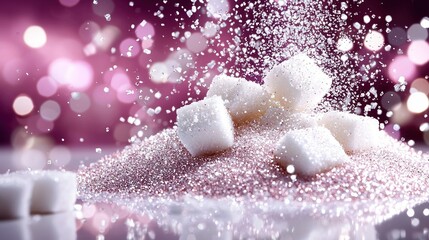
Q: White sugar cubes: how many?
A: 7